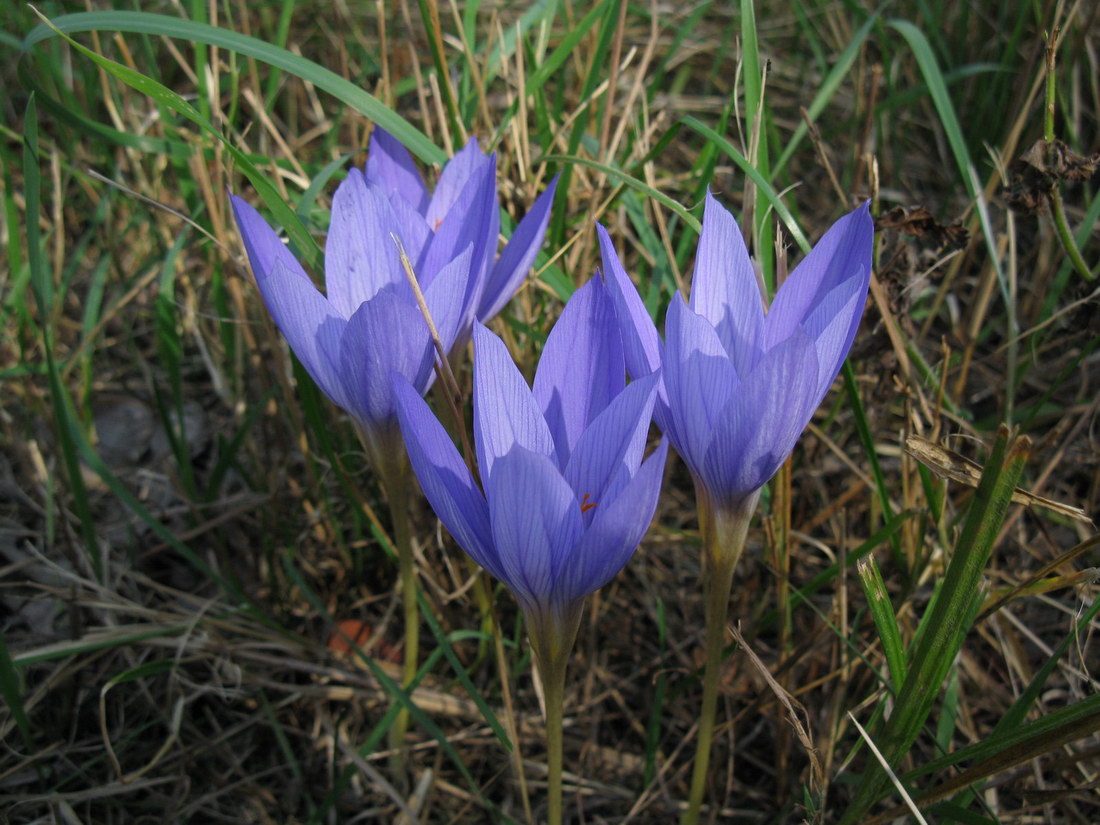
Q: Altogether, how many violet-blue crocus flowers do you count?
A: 4